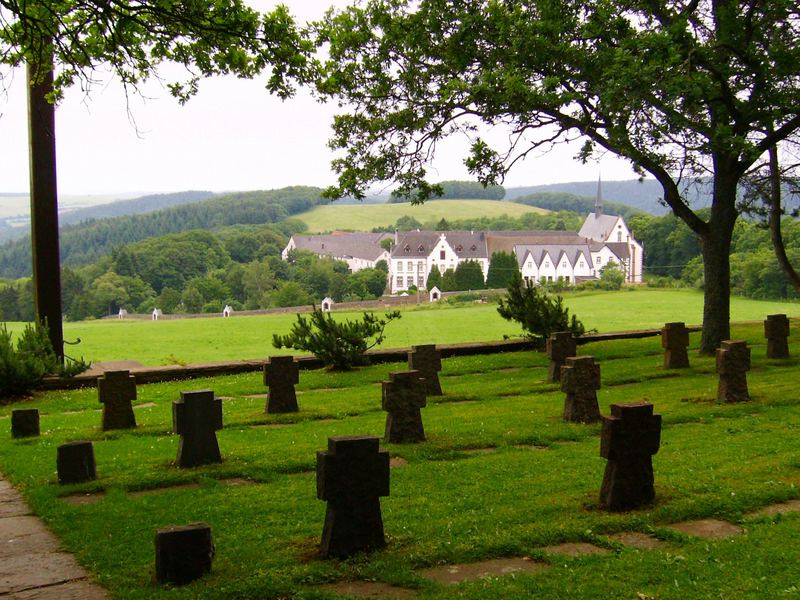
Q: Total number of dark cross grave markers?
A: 12